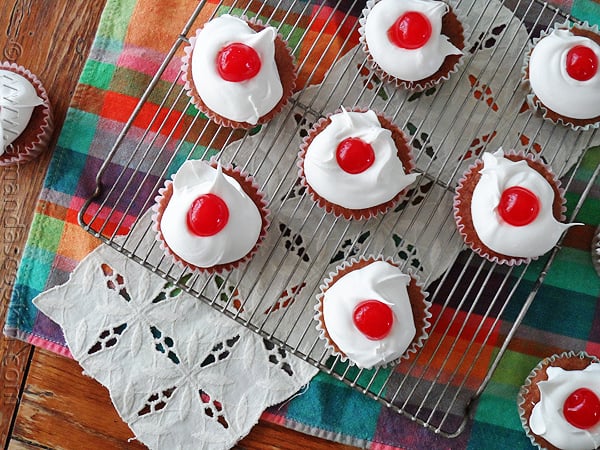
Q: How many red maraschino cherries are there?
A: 8